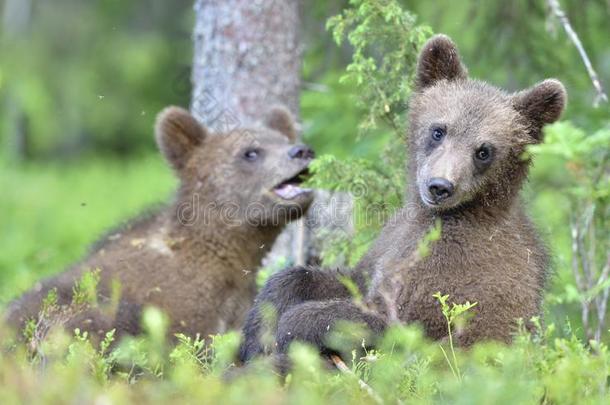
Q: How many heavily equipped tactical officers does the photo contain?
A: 0